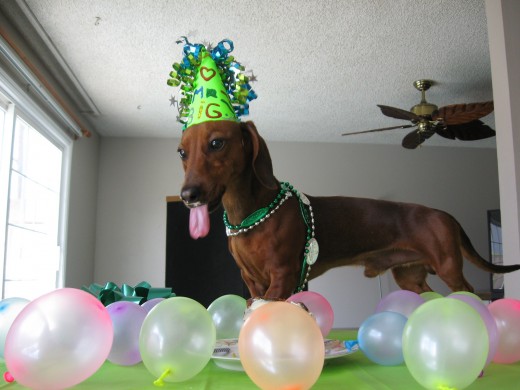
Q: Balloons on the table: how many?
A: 15